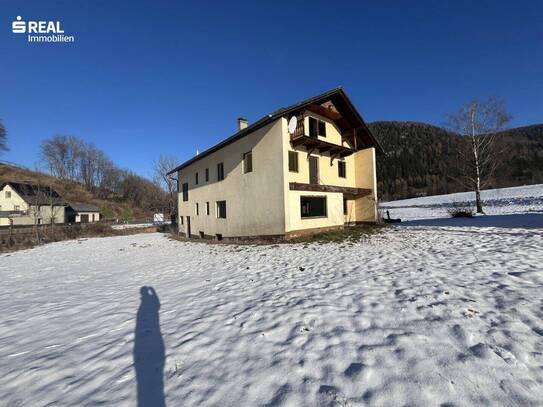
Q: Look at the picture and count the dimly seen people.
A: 1